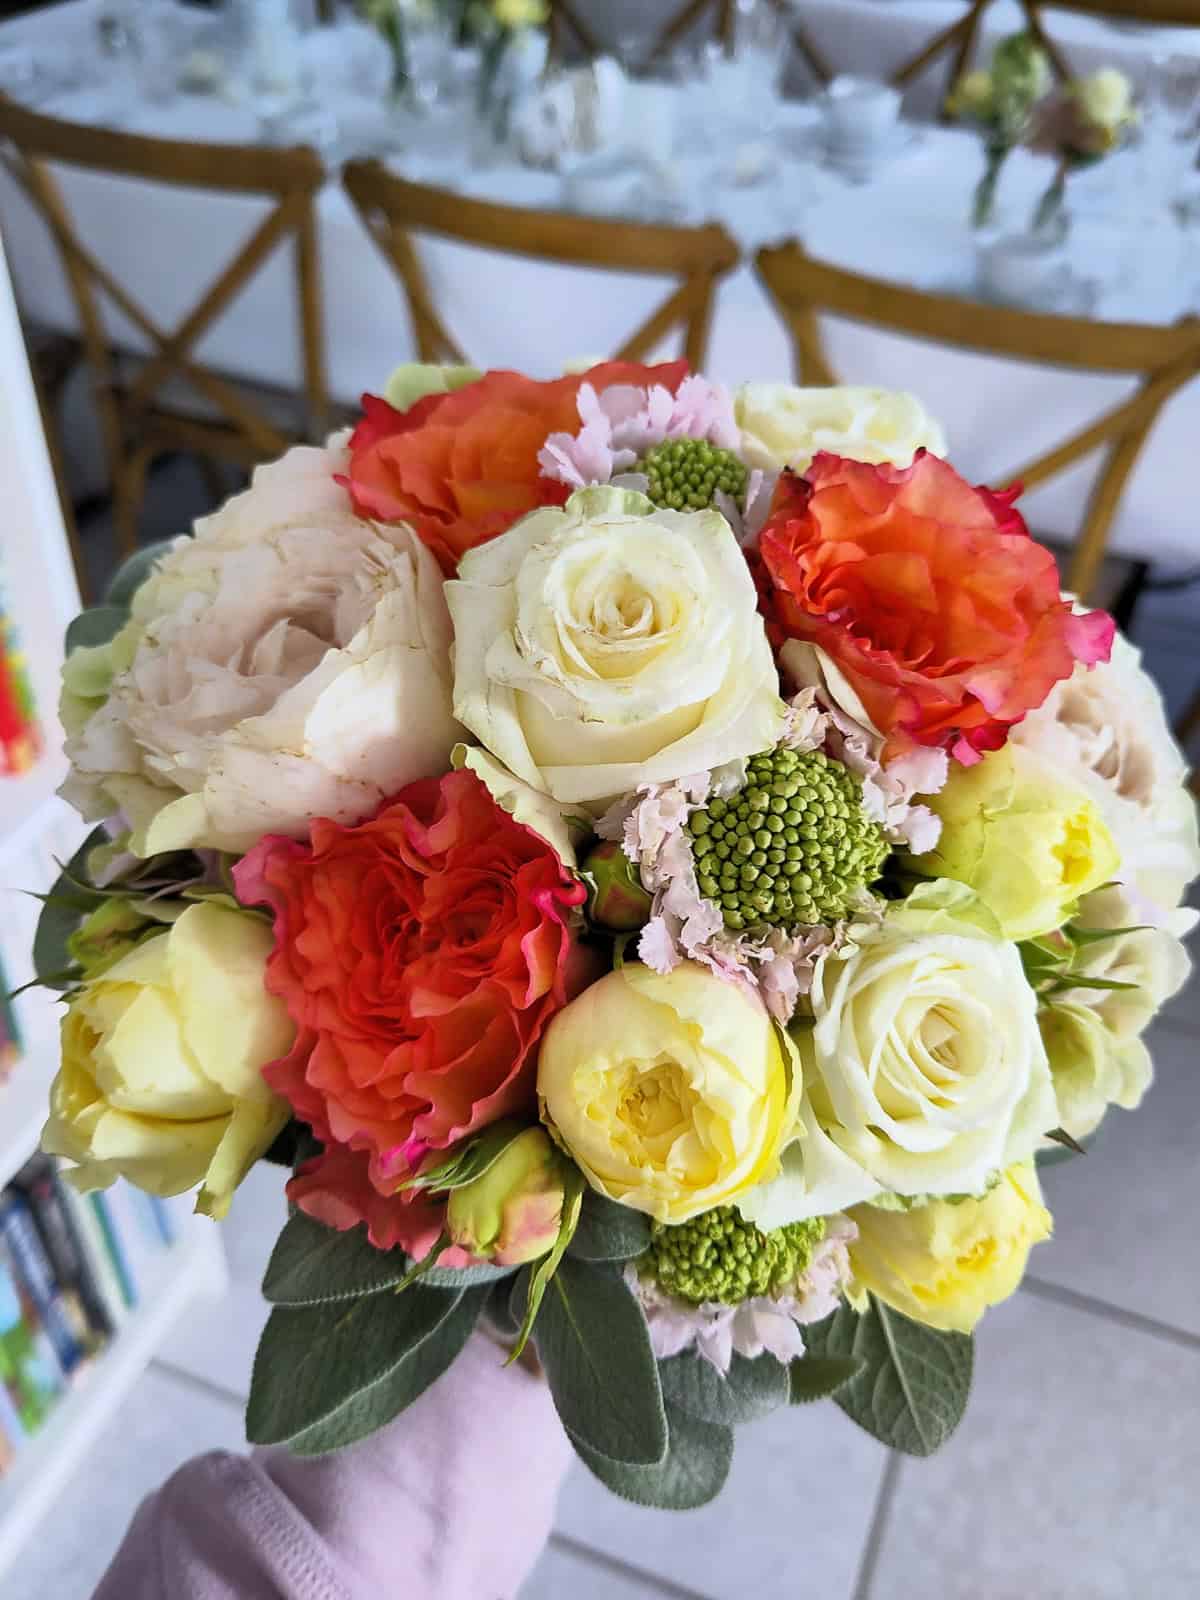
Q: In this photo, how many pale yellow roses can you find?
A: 4